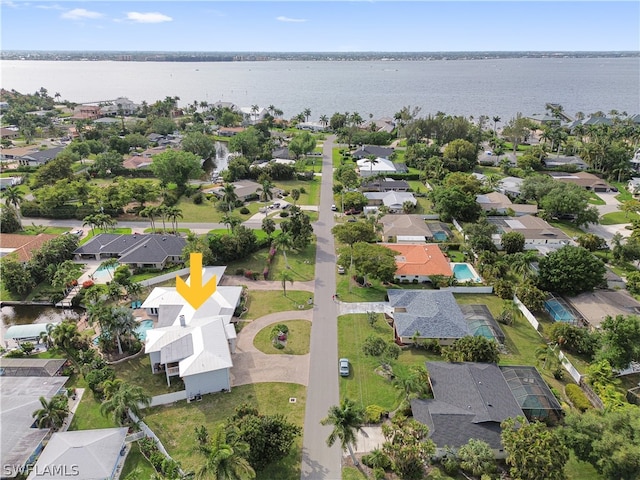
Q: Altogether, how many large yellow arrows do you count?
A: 1